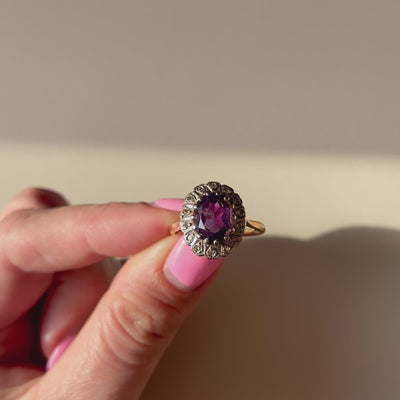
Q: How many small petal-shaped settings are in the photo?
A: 14